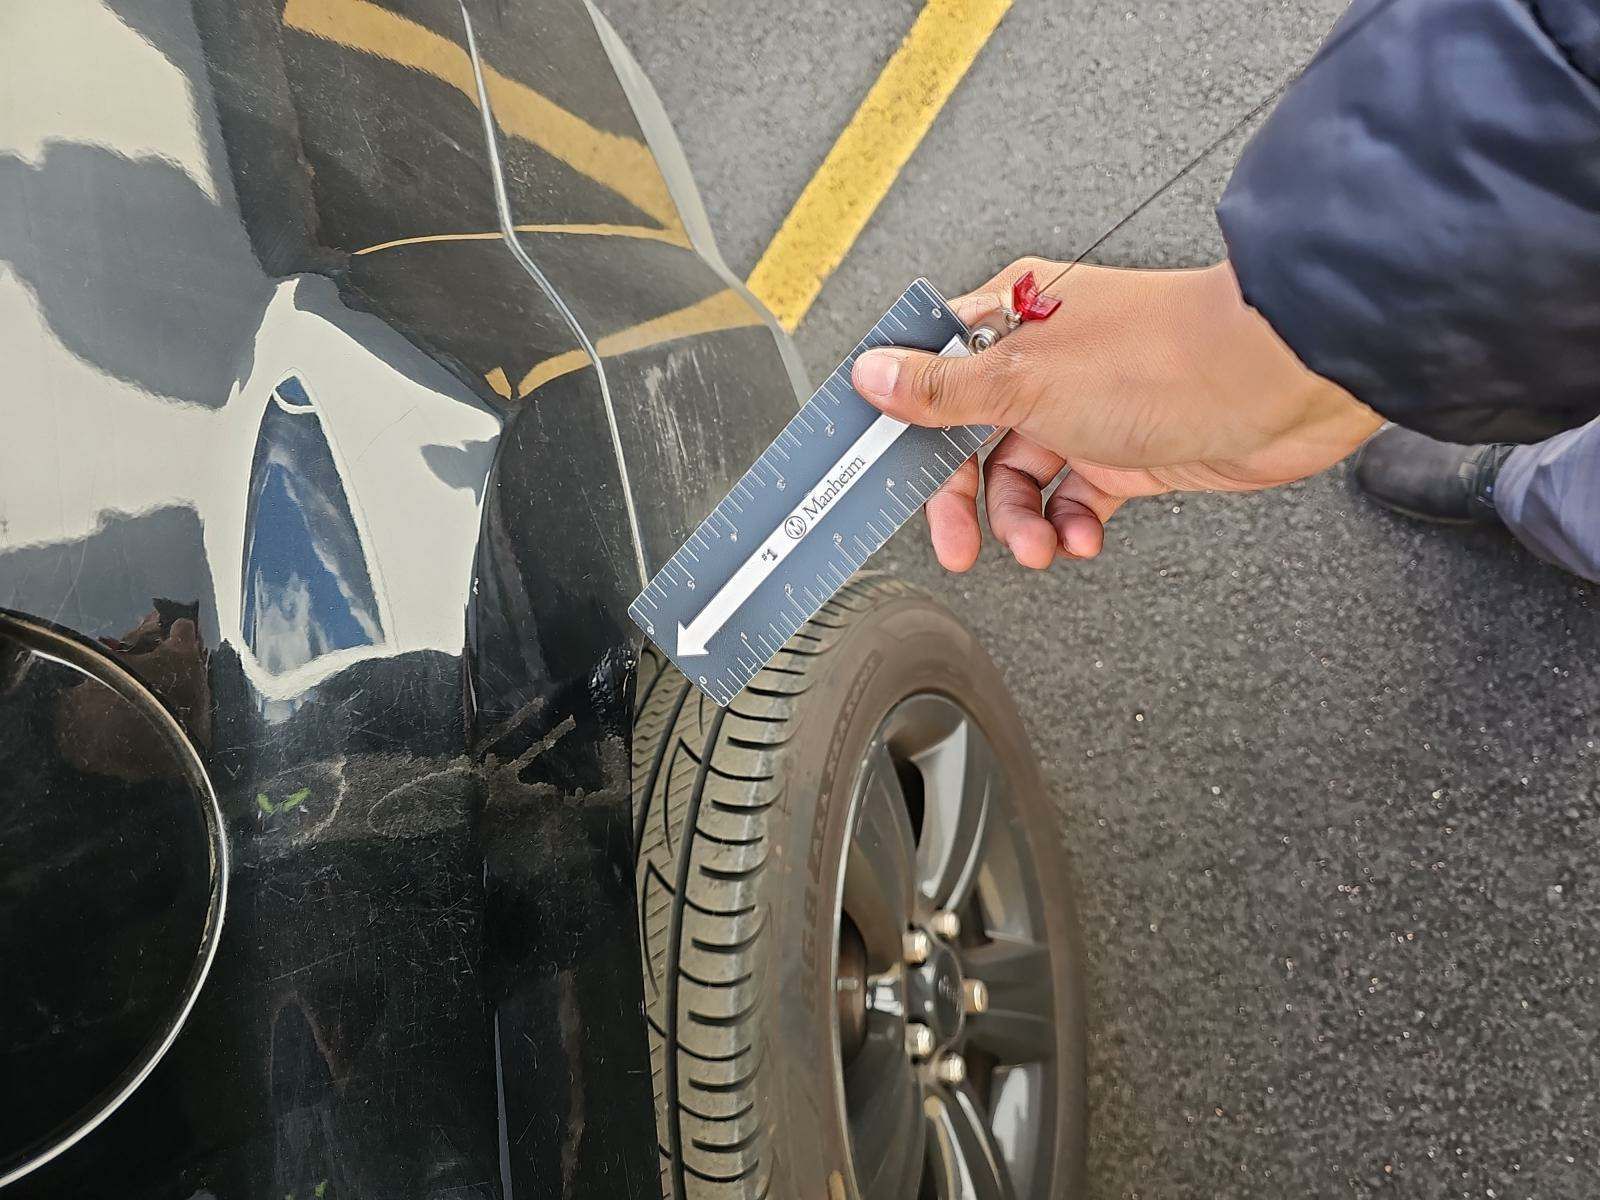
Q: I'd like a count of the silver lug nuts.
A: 5